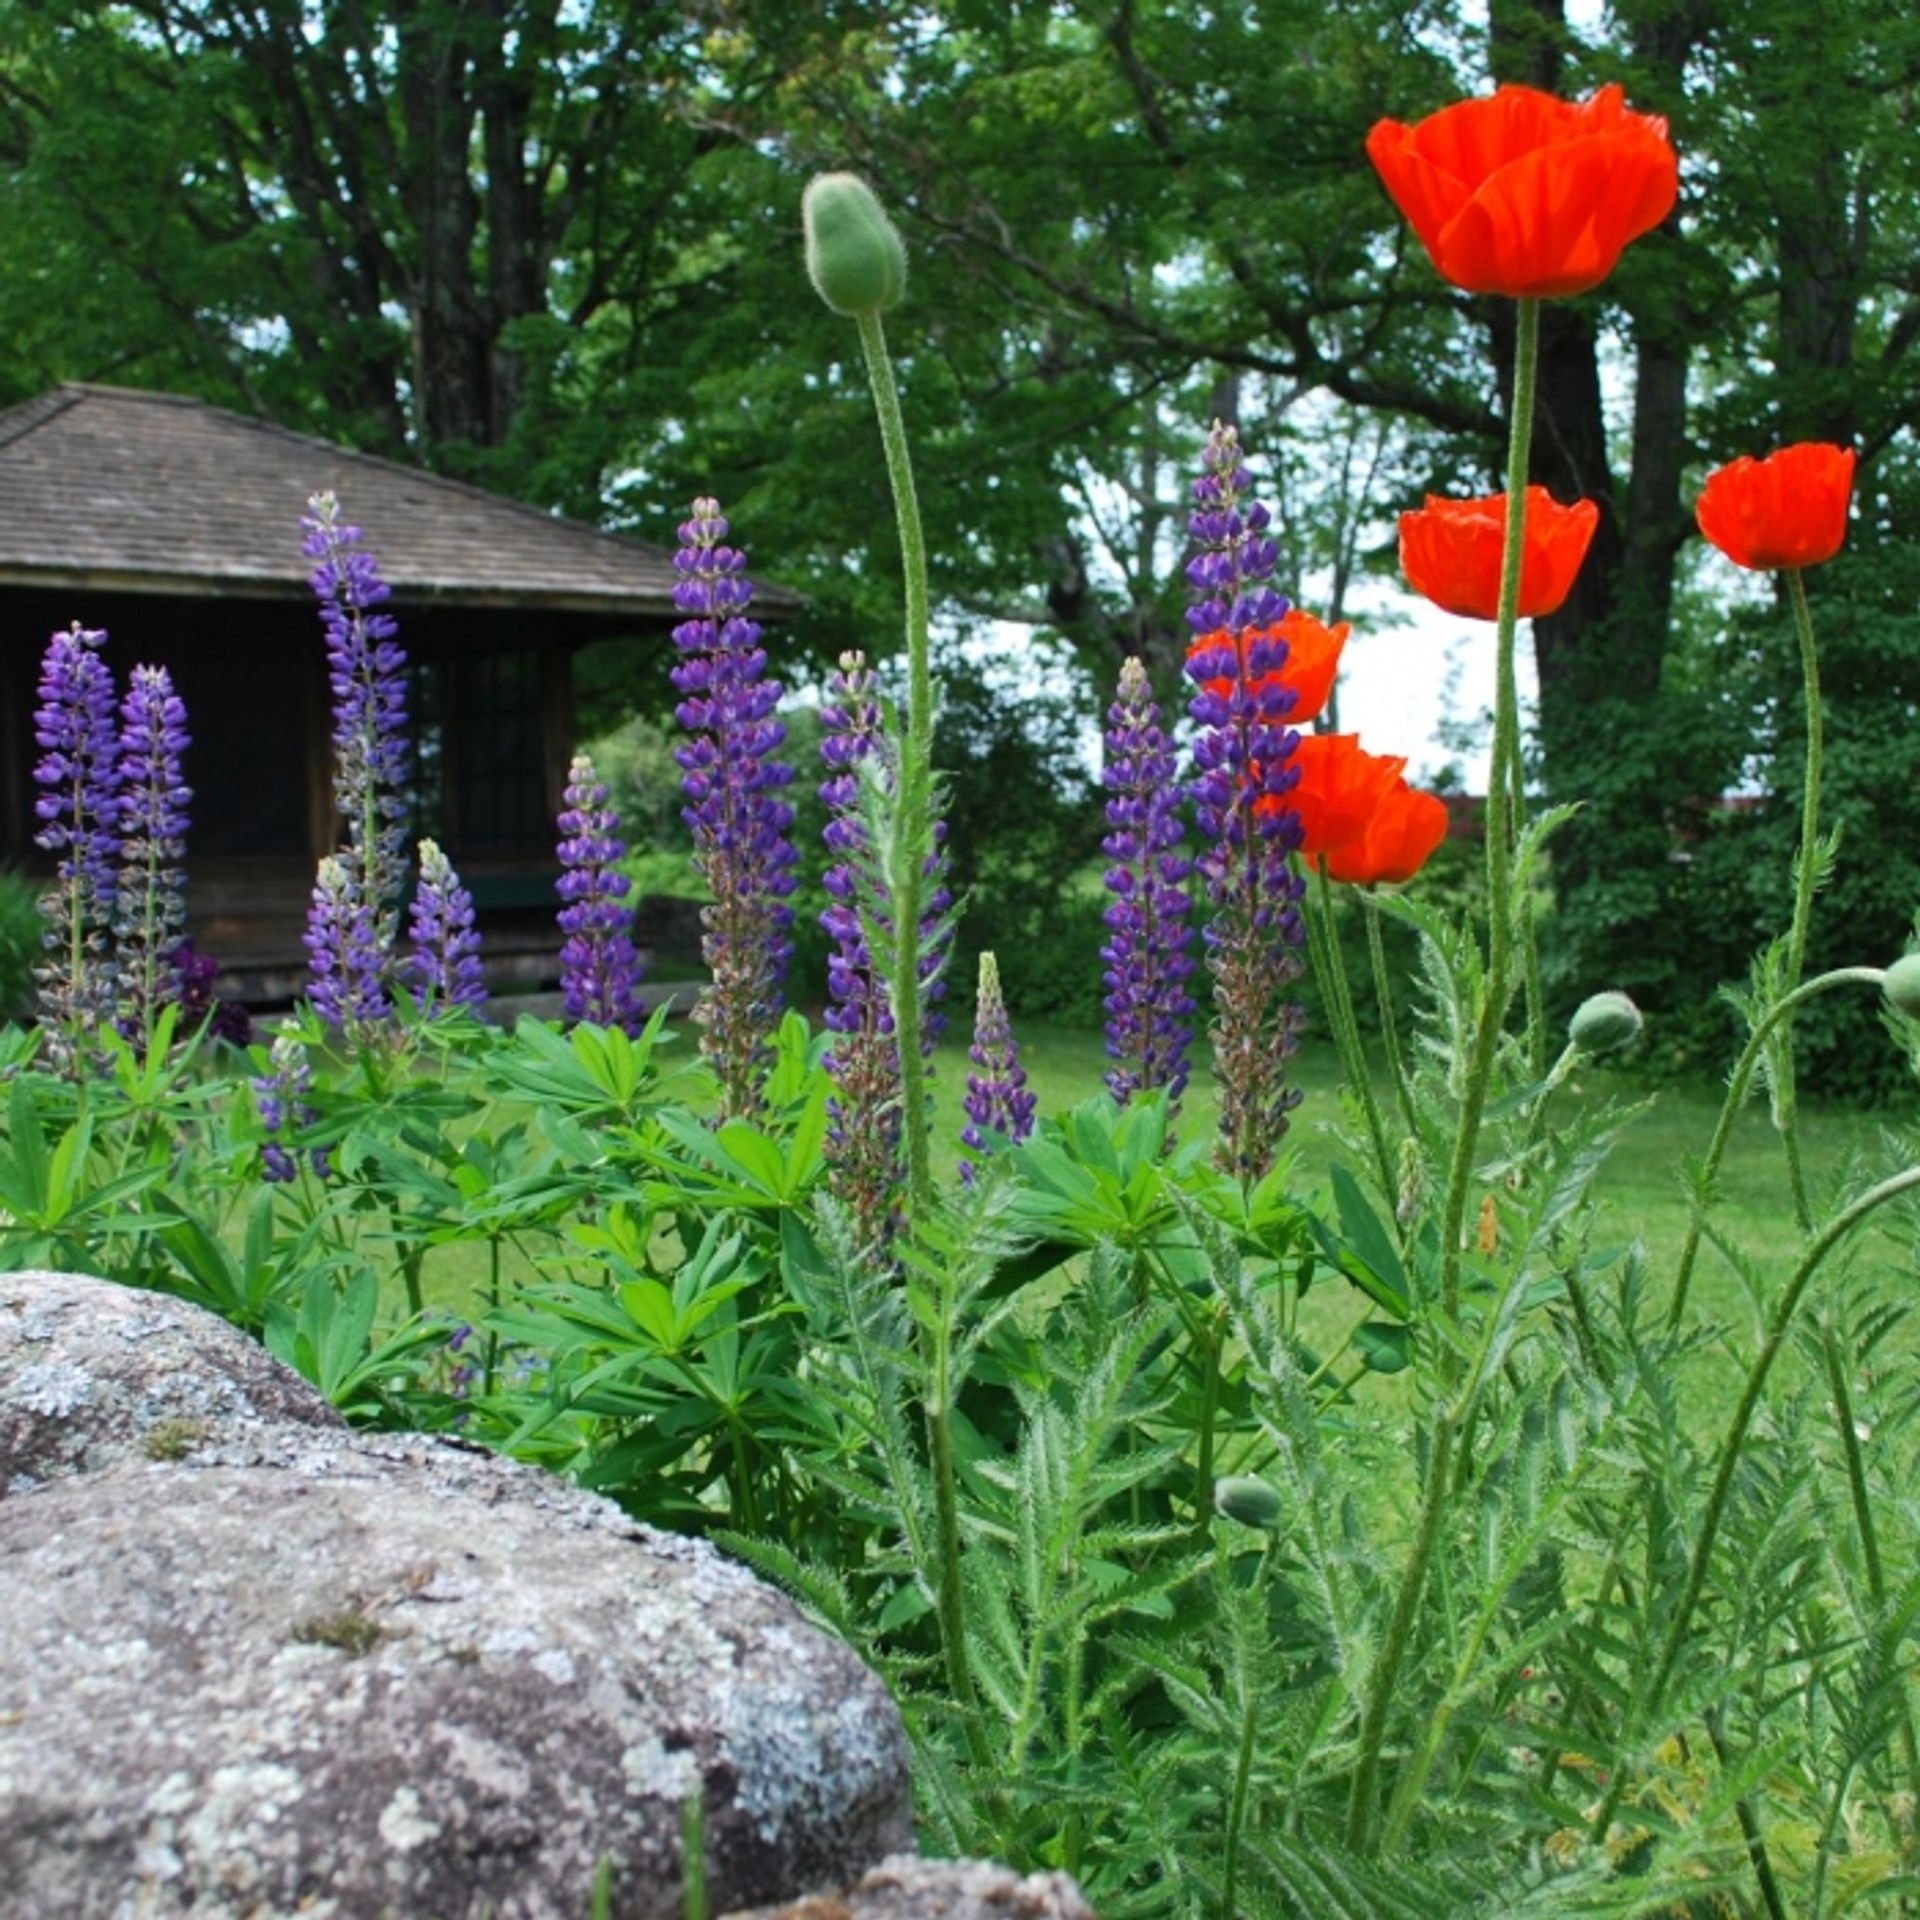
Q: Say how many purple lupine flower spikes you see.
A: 12